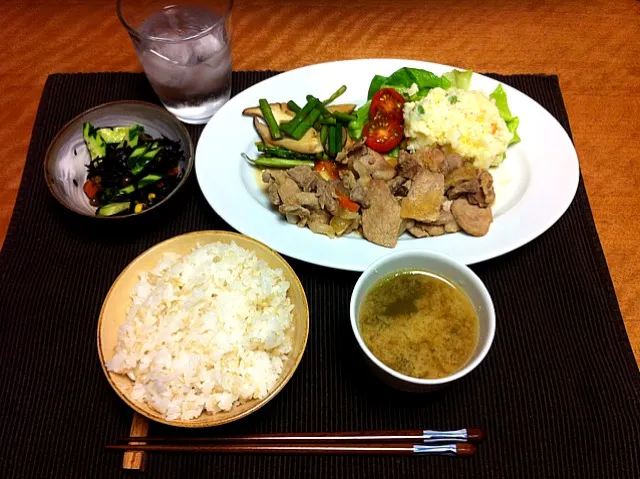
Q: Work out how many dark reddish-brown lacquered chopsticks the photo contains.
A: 2